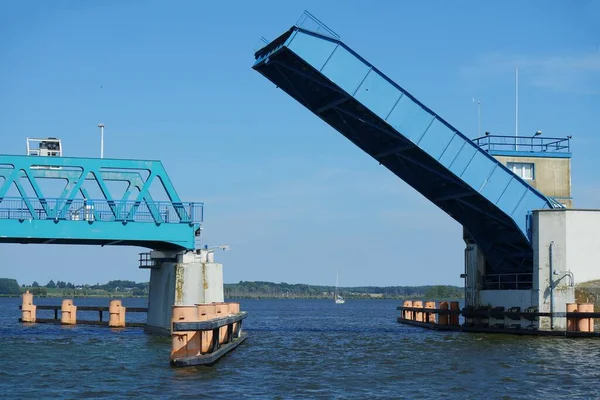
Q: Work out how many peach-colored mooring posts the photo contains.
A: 14